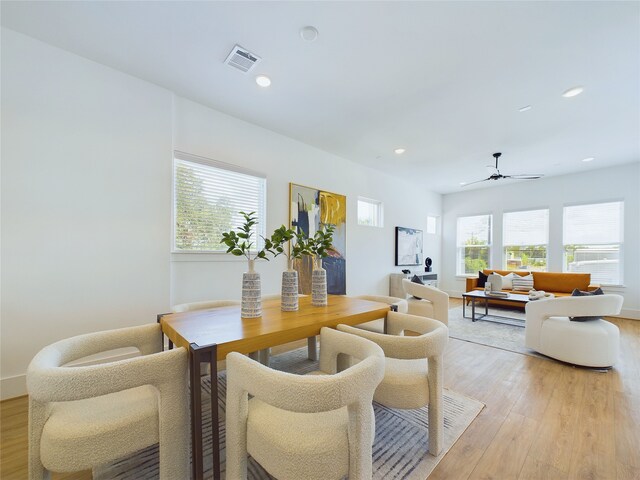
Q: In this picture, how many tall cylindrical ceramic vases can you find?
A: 3